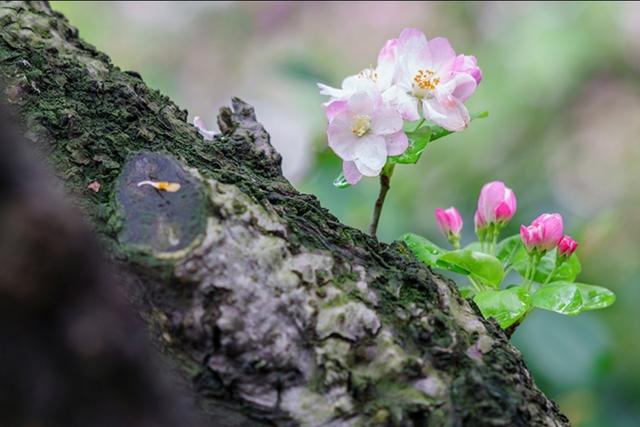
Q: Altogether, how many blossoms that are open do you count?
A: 3